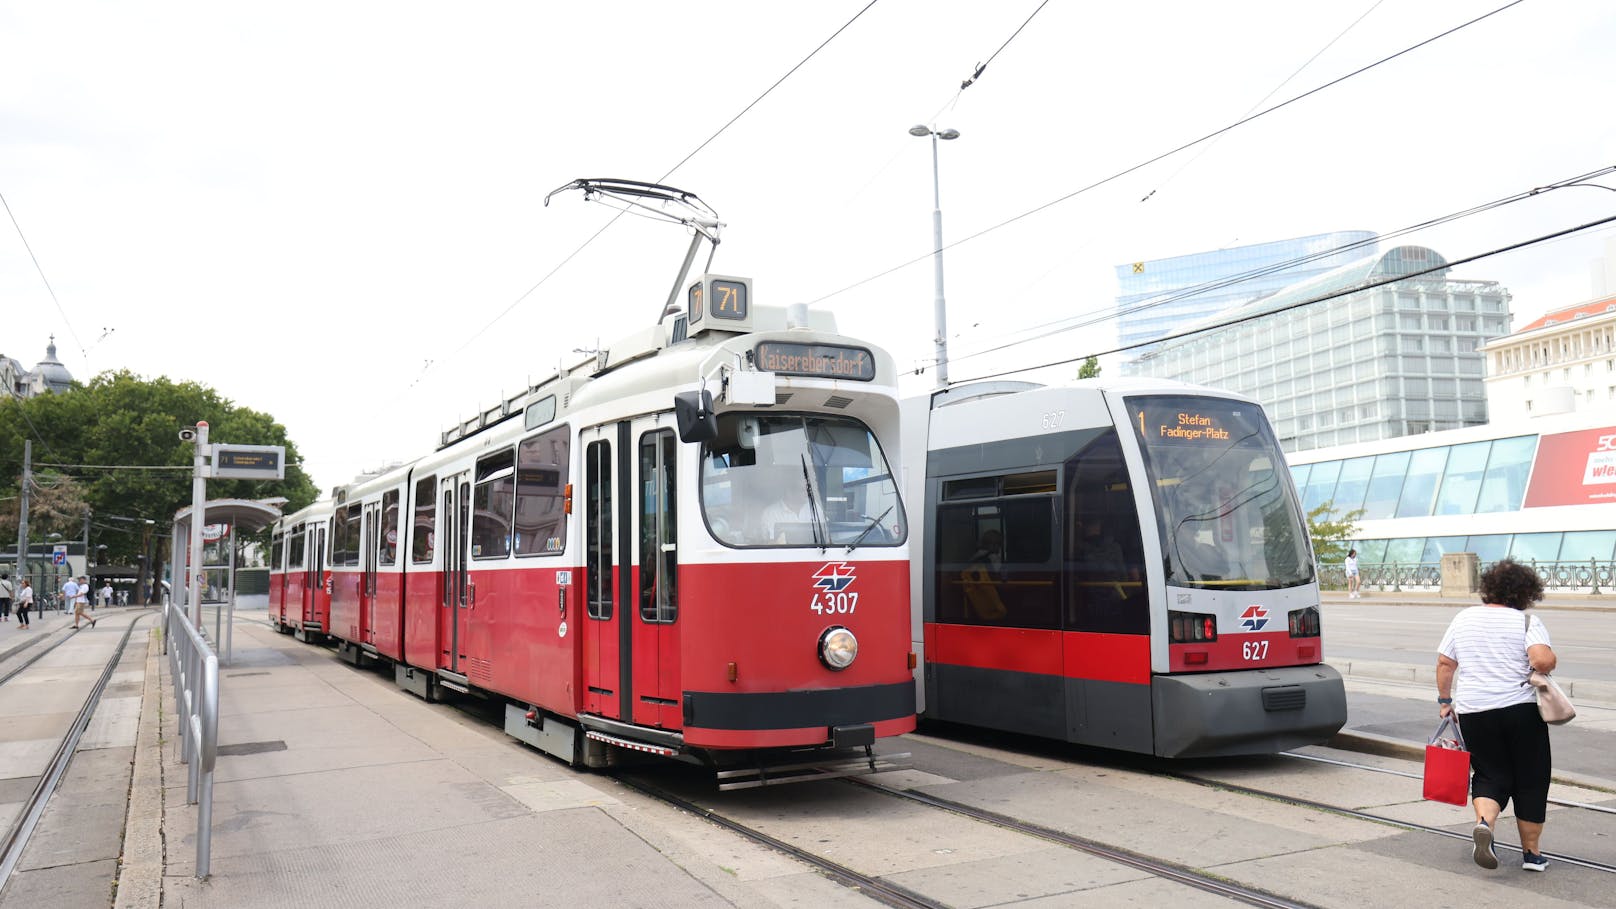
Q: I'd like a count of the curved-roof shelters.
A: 1